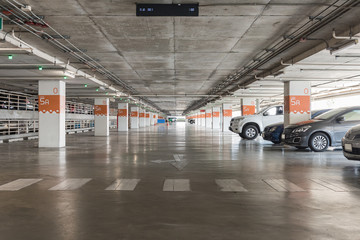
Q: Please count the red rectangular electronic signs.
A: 0